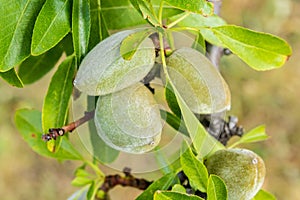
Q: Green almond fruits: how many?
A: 4